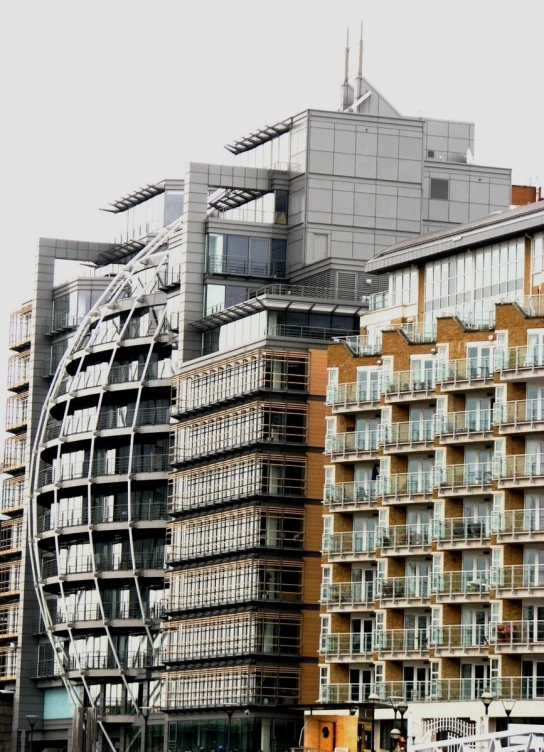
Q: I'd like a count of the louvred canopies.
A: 5